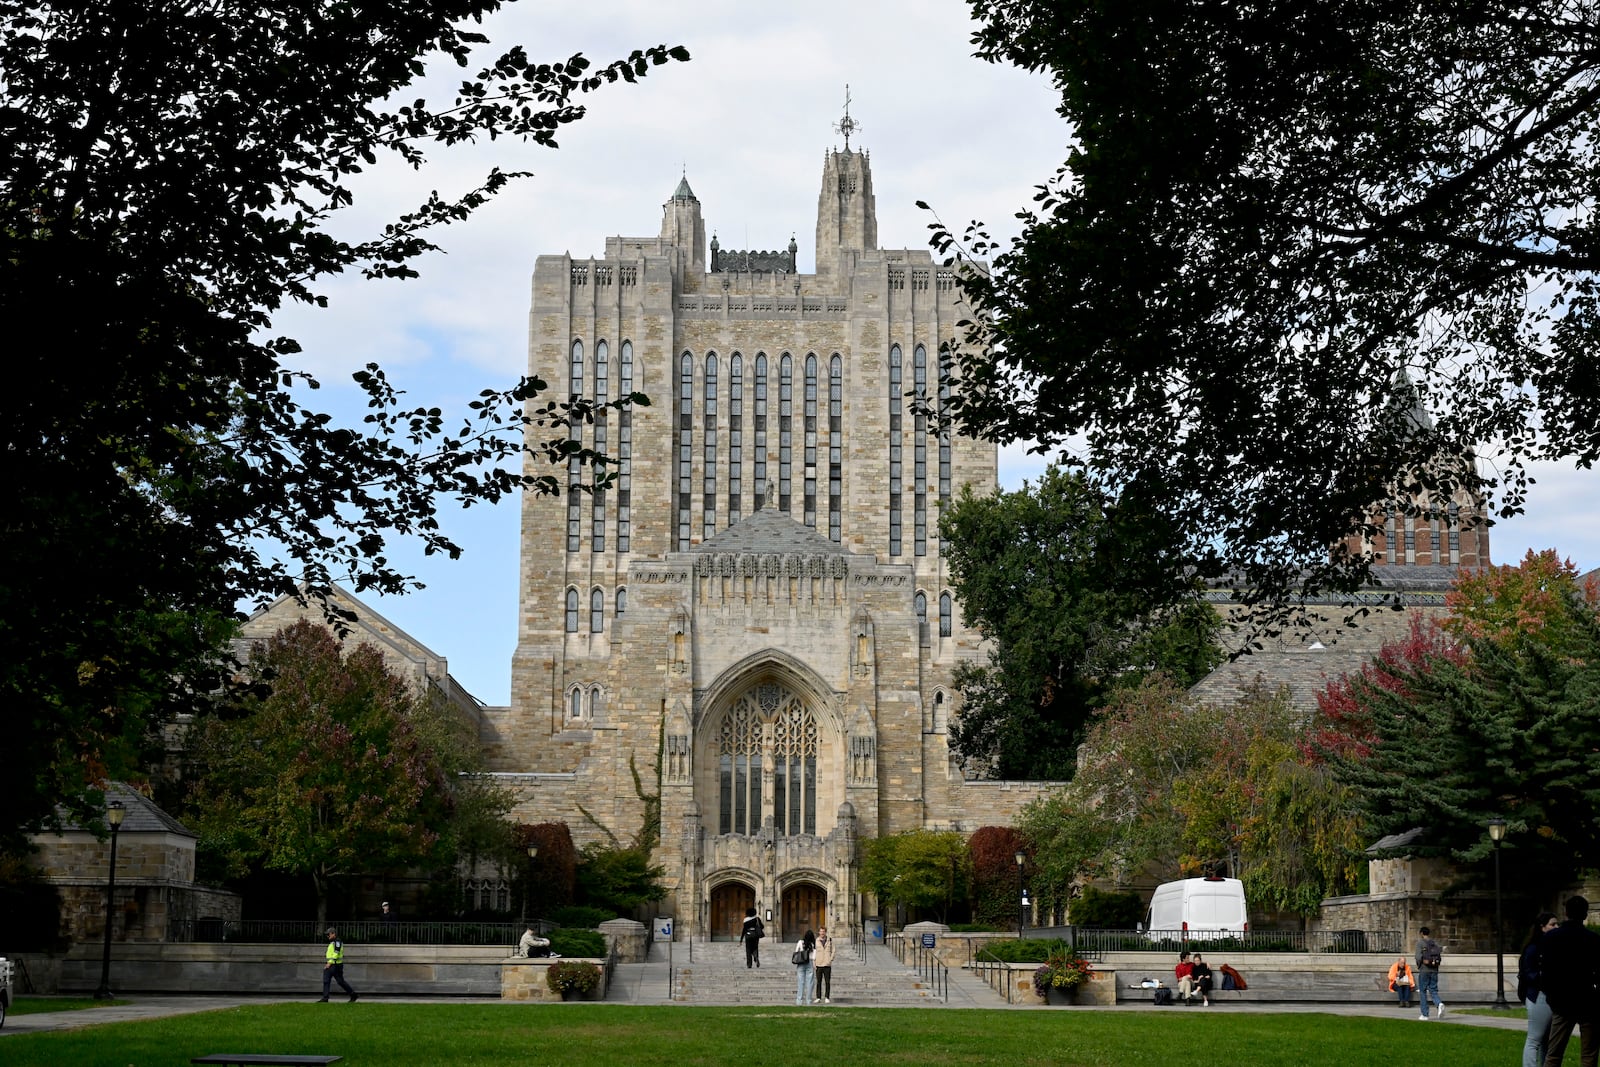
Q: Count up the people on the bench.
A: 3